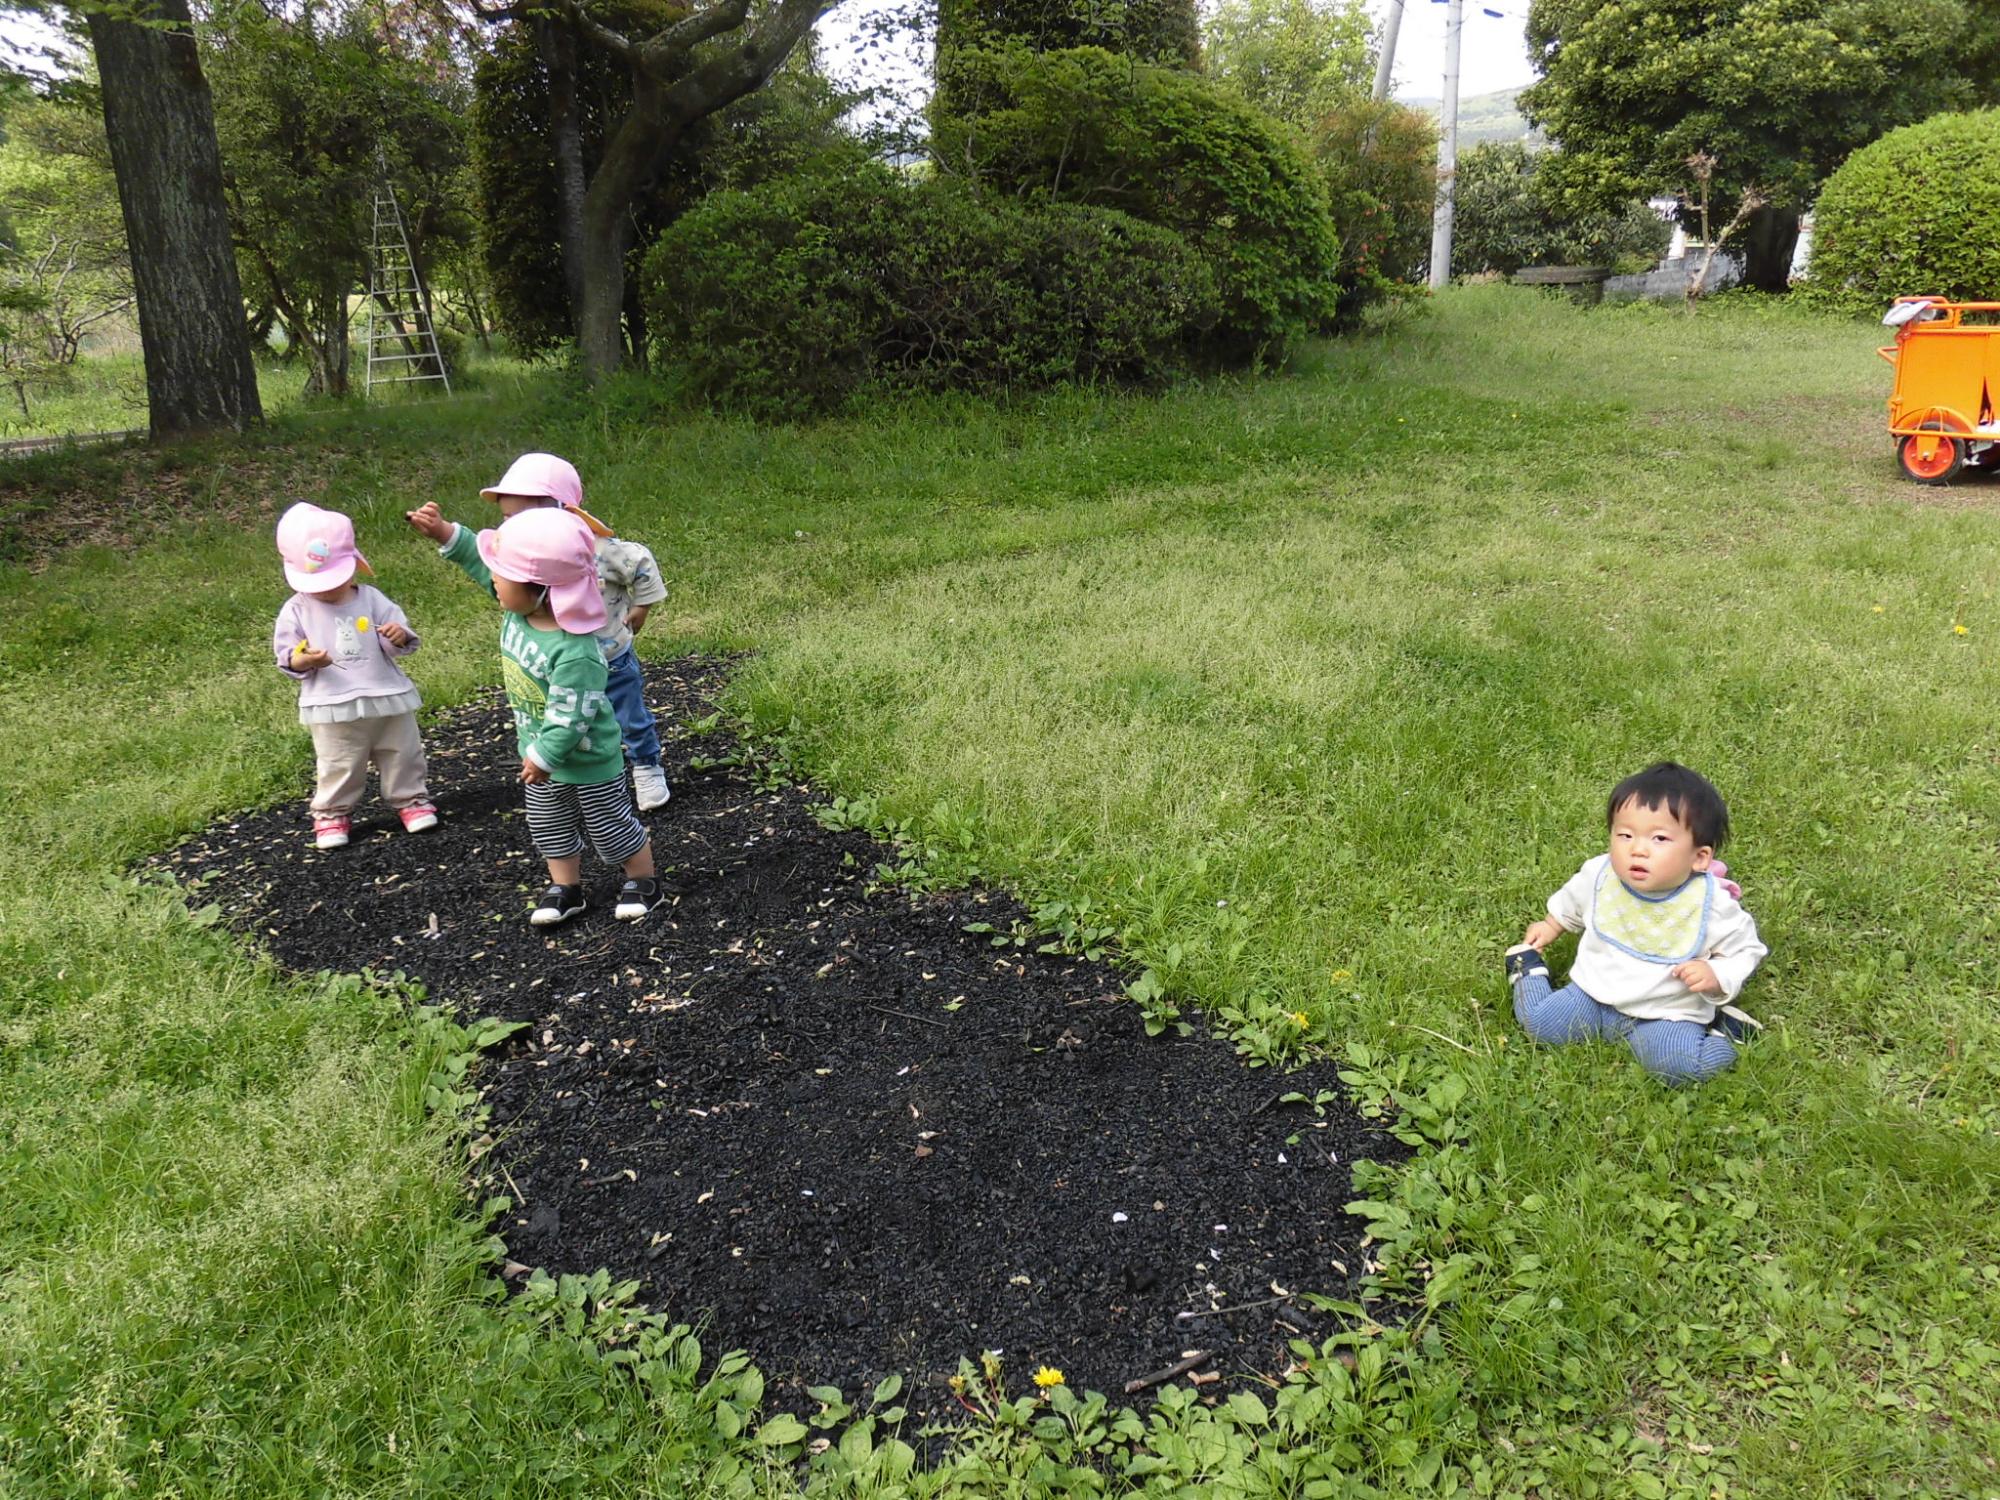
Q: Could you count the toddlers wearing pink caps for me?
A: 3